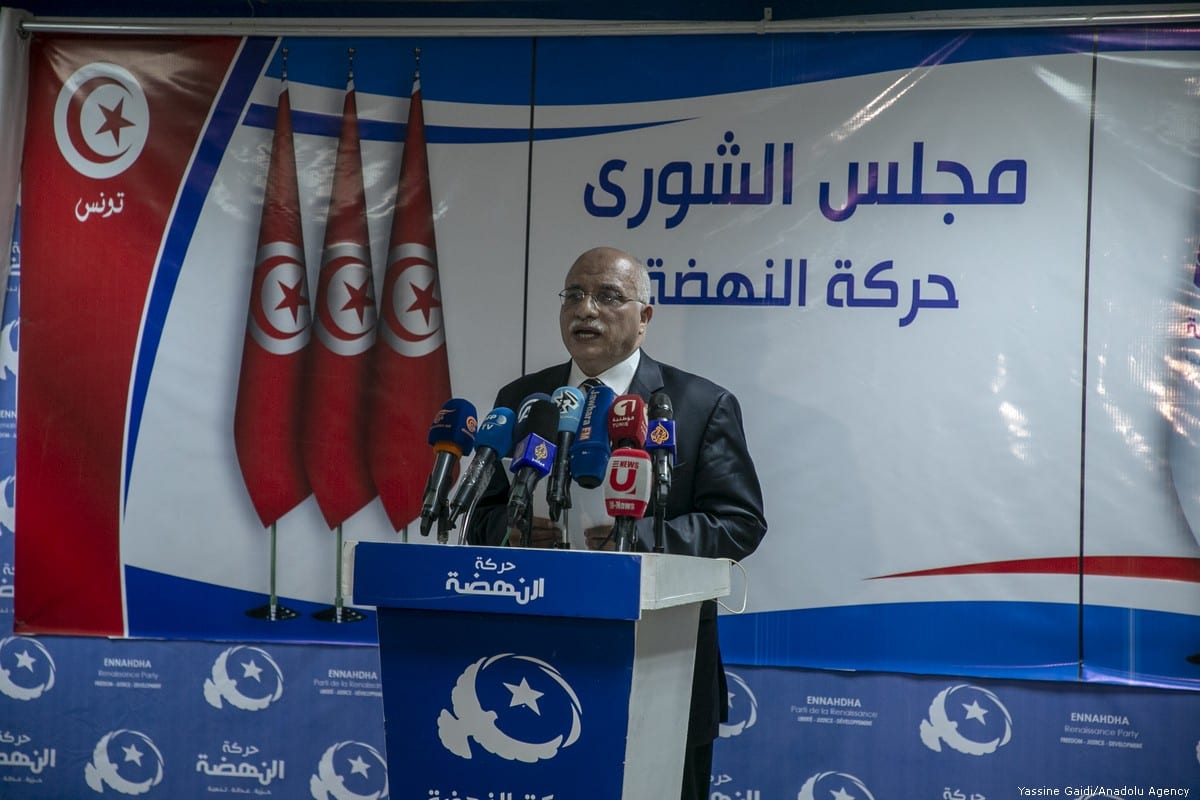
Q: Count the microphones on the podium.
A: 9